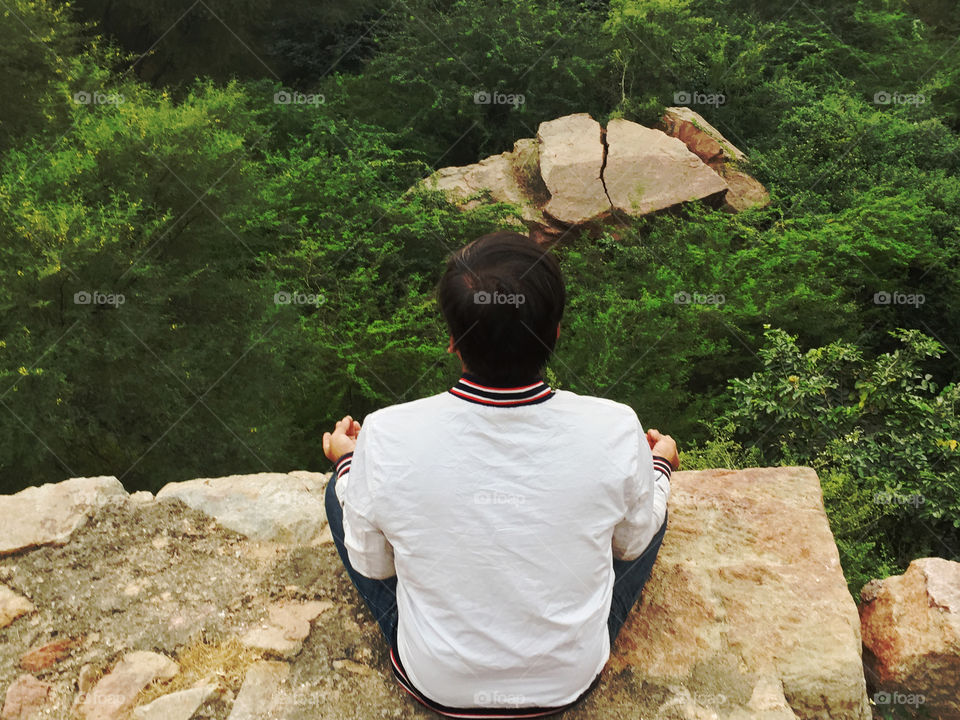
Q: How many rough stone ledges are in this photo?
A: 1